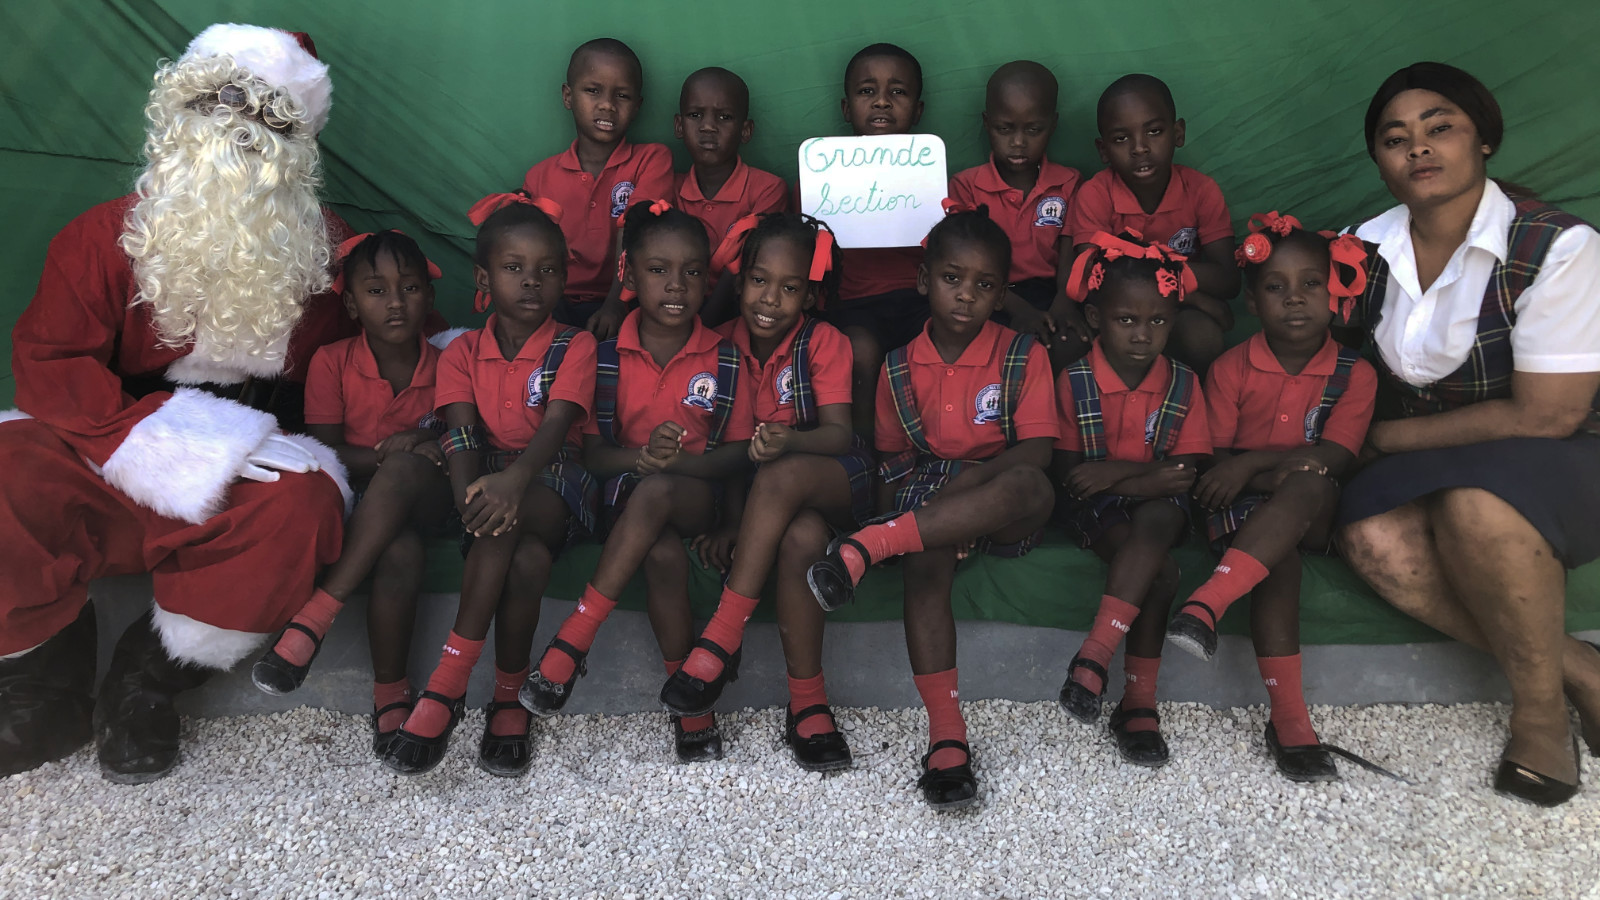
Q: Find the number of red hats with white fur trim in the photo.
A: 1